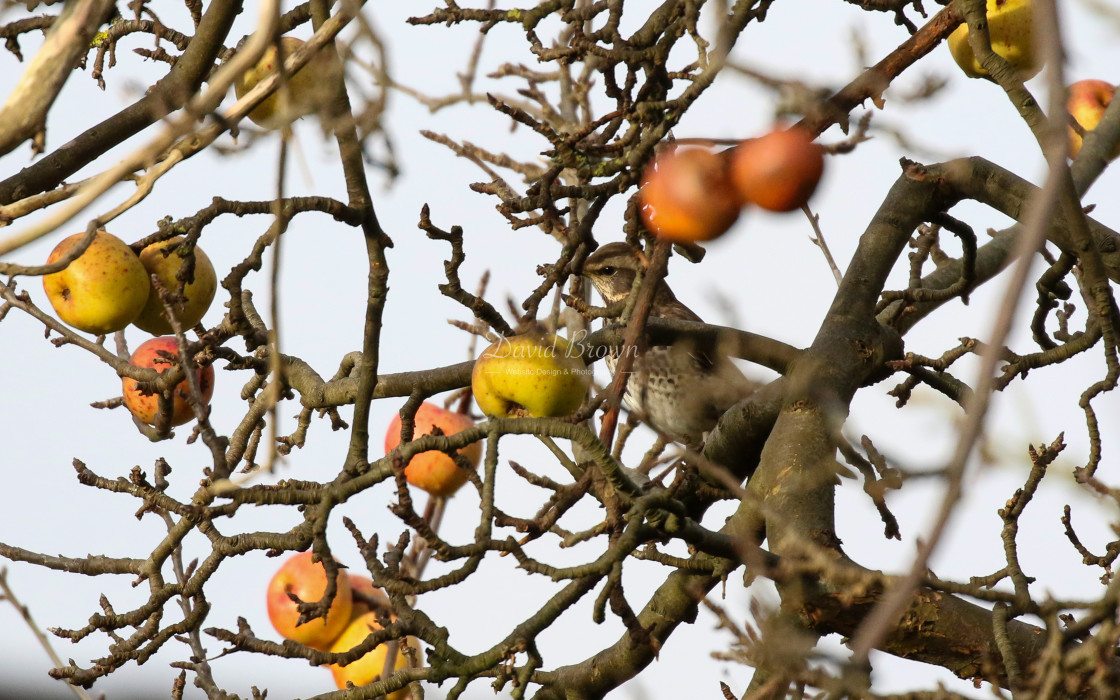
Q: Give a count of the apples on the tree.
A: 13